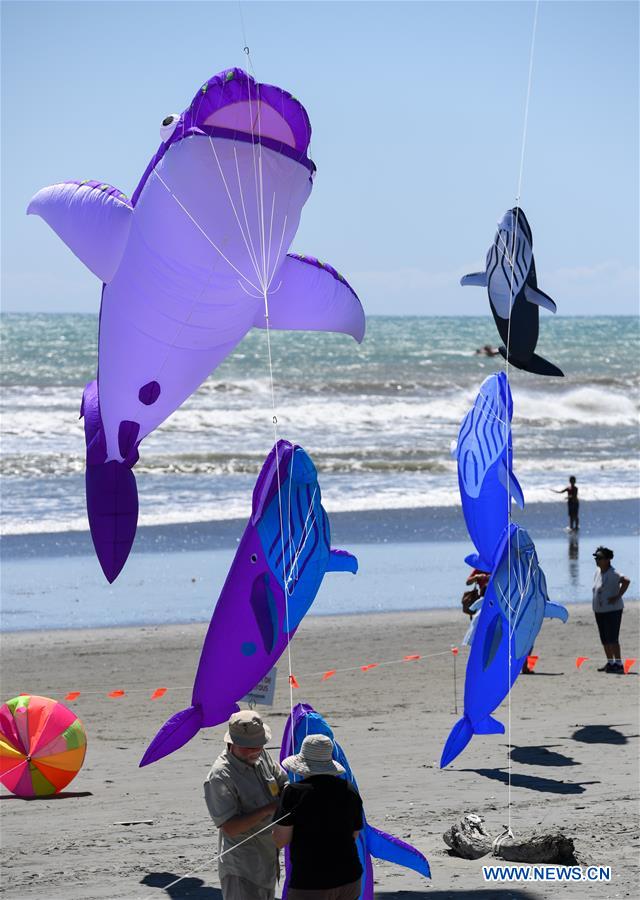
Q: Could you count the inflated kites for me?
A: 6